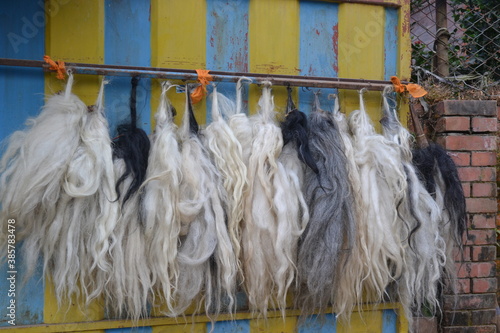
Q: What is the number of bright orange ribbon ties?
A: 3